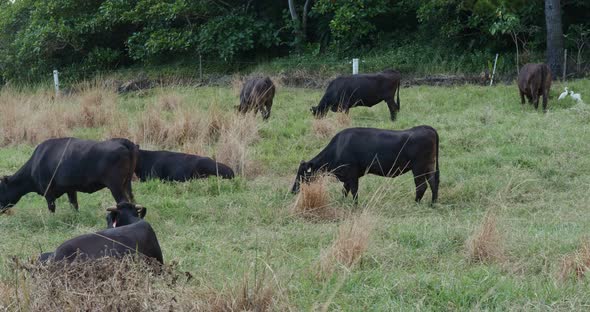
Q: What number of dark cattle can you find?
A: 7